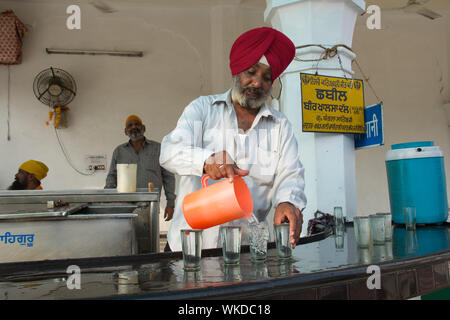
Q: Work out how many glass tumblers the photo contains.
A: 9